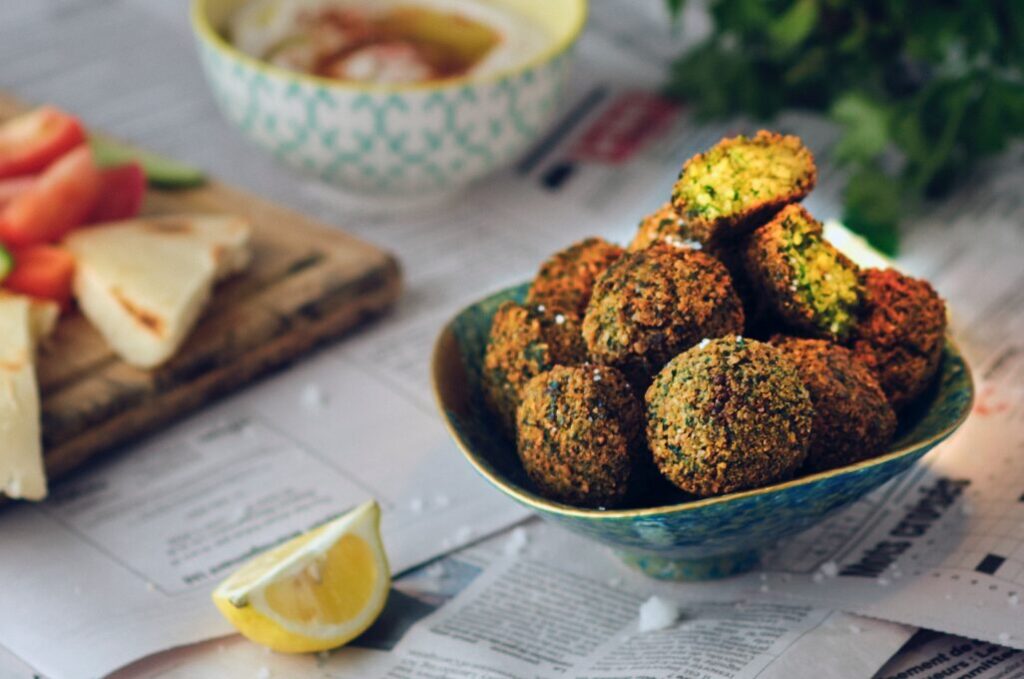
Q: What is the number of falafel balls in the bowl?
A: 10